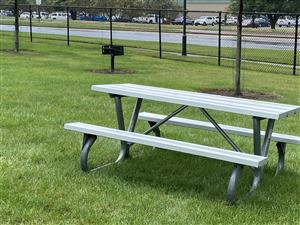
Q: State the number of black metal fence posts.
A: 6